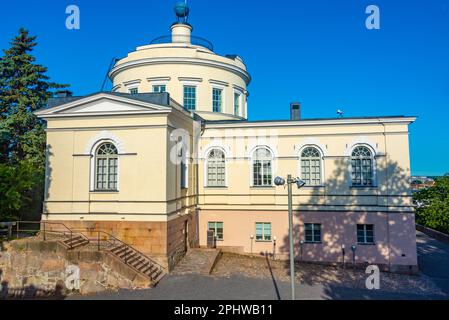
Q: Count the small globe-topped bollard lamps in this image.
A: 5